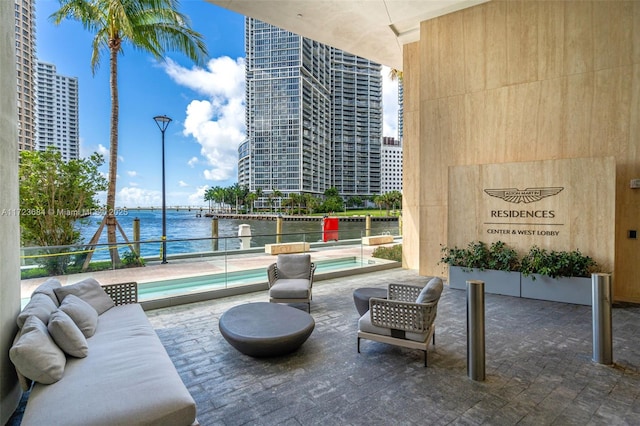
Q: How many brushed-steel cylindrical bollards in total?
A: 2